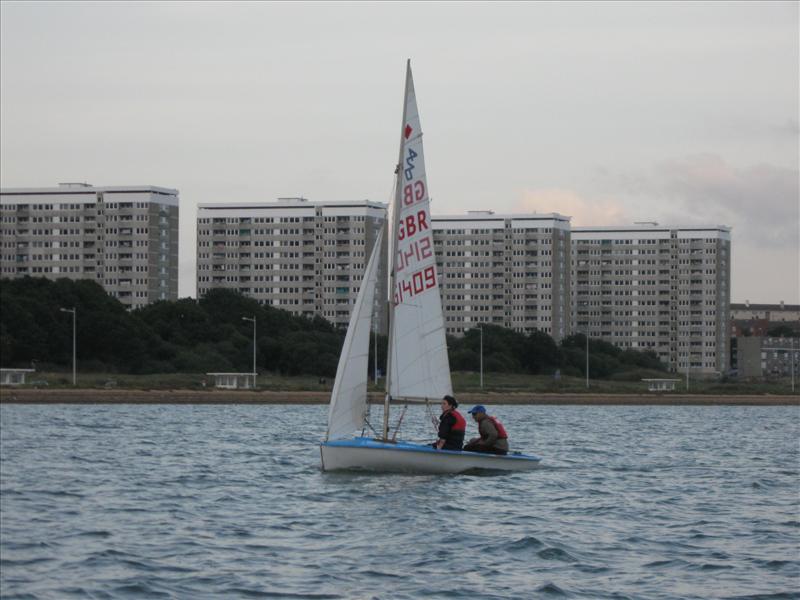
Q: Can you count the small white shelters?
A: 3